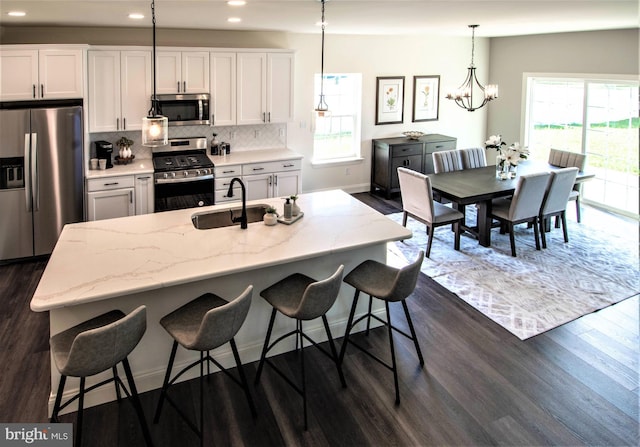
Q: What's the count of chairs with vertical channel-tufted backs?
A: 3